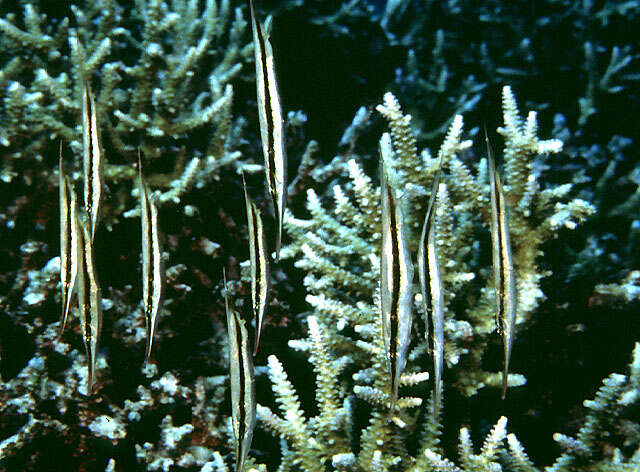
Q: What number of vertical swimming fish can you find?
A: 10